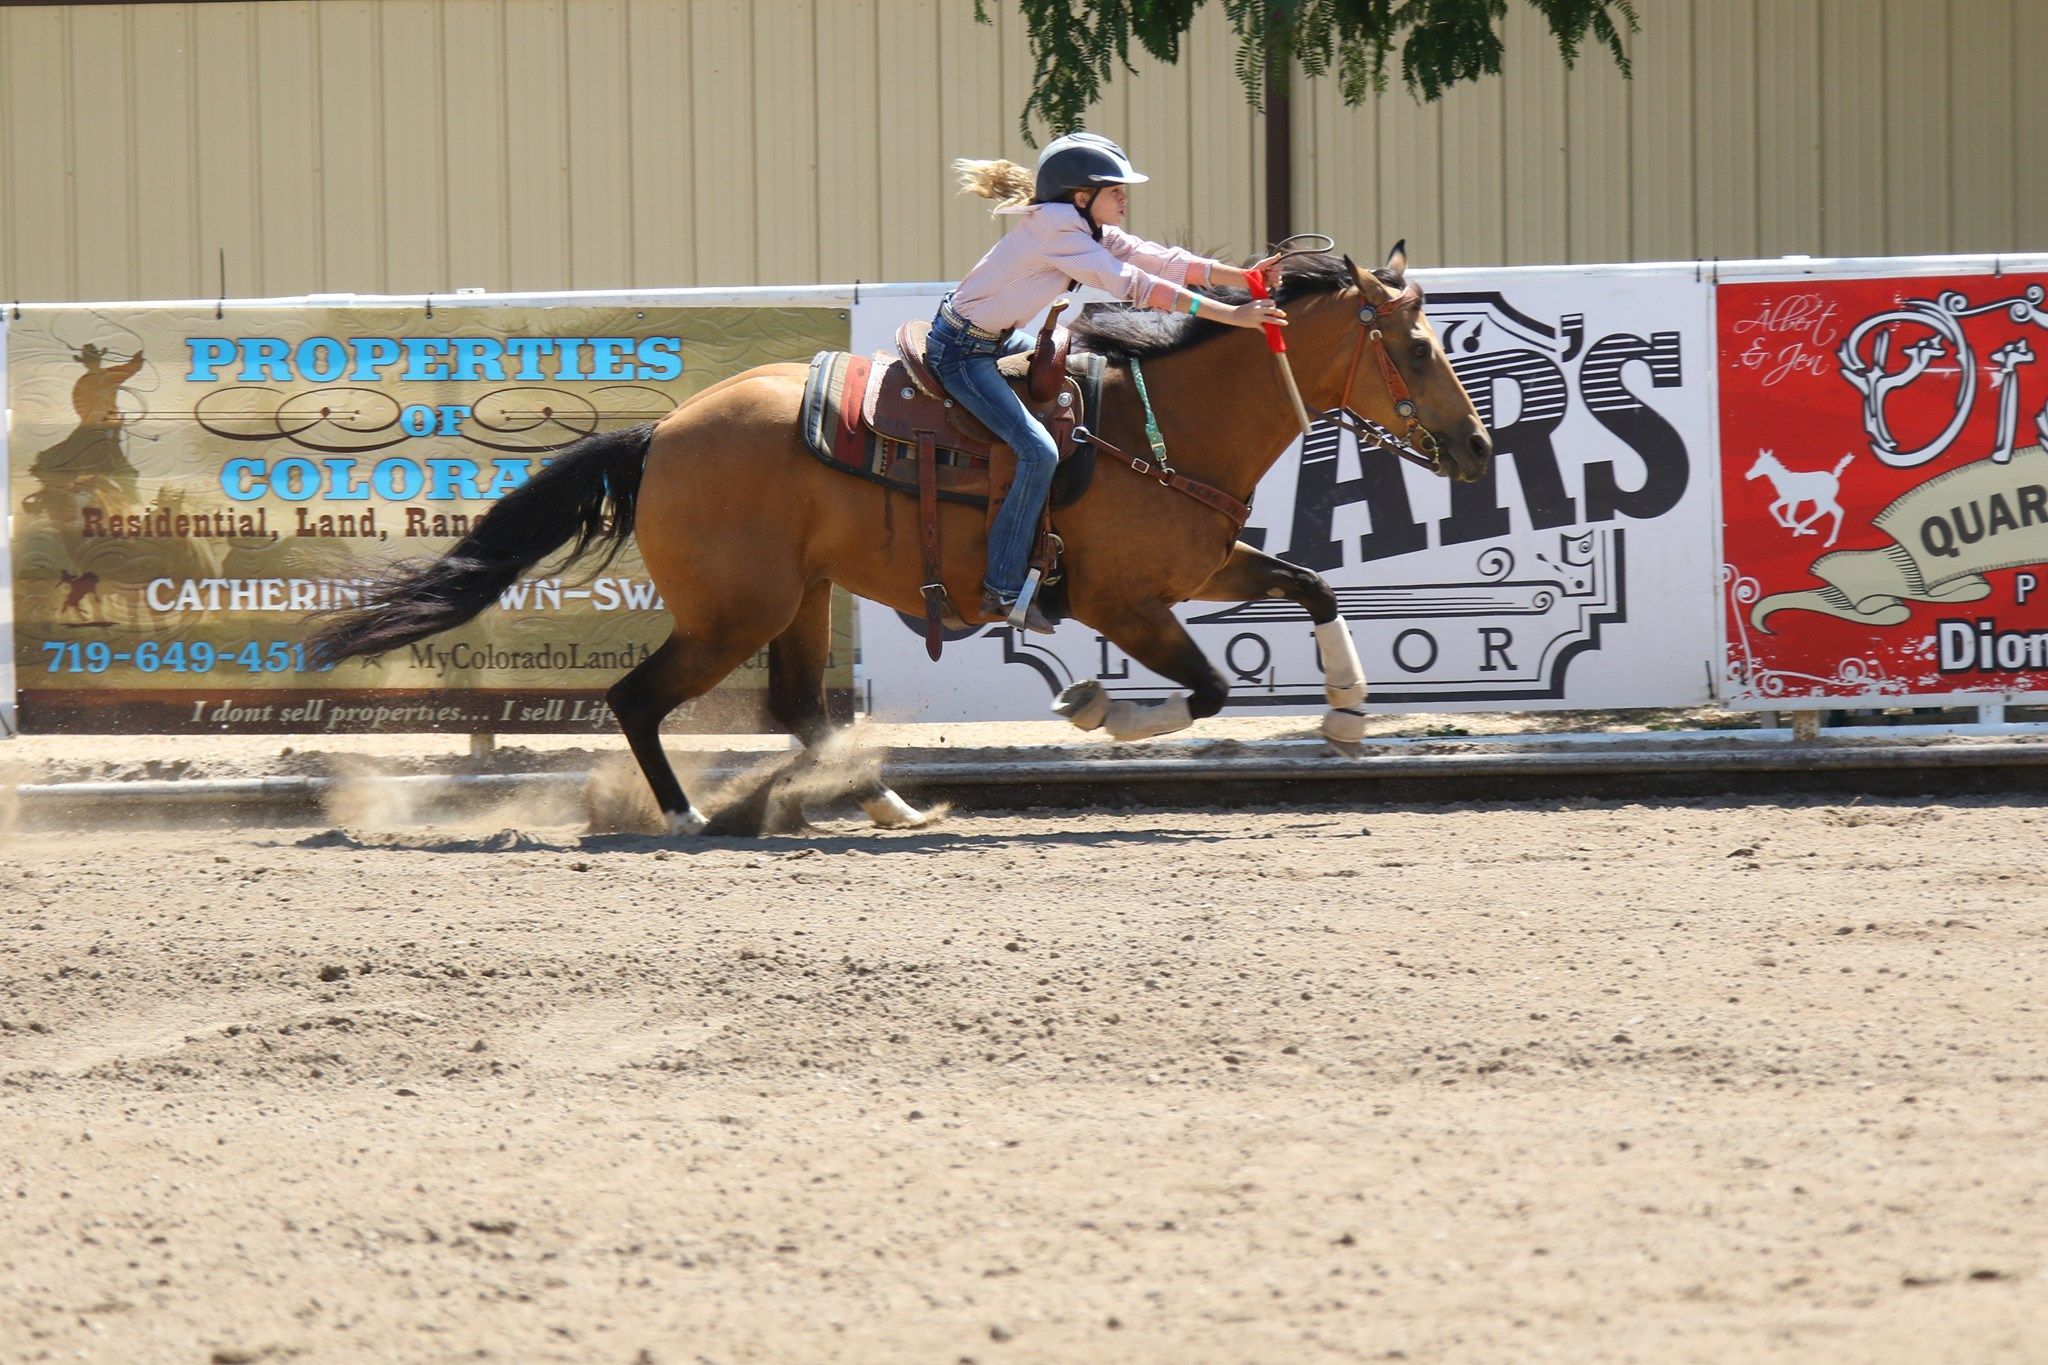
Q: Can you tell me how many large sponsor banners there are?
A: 3